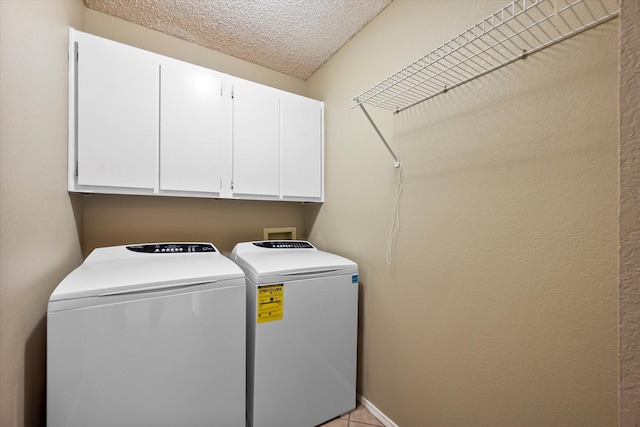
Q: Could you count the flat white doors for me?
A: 4